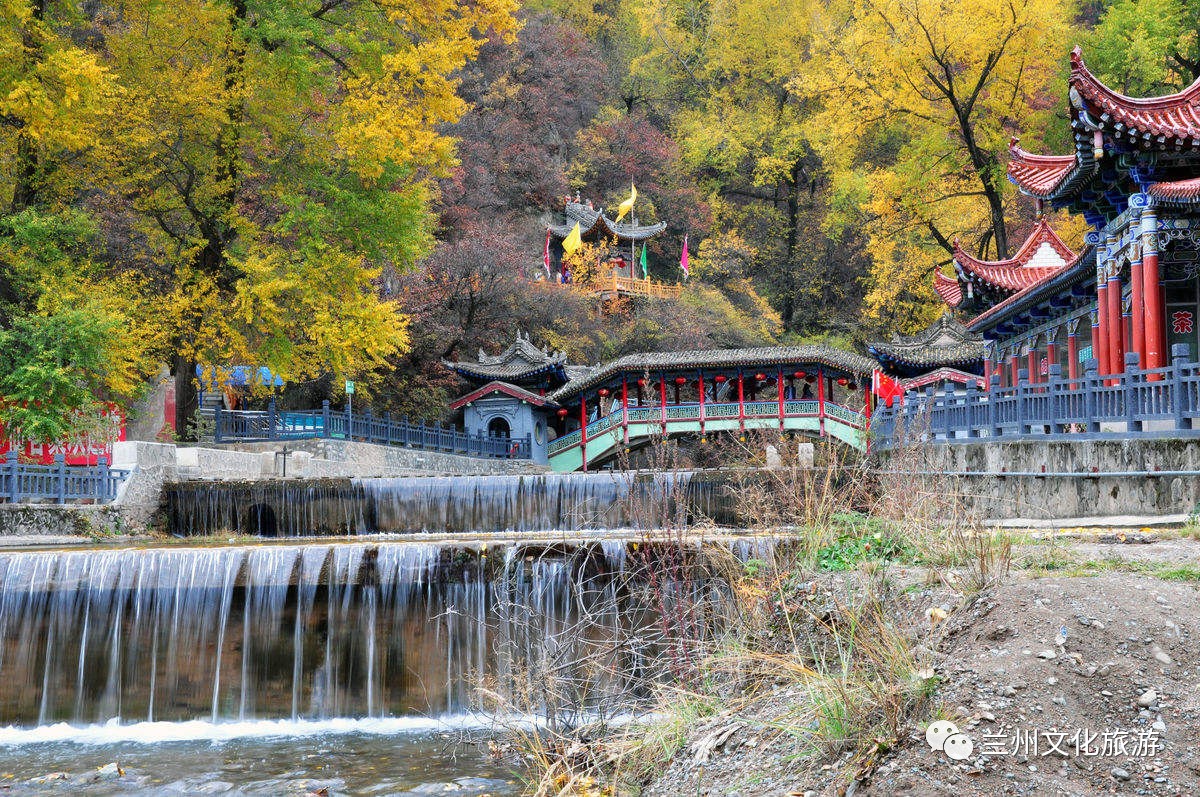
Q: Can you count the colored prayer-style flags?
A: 5